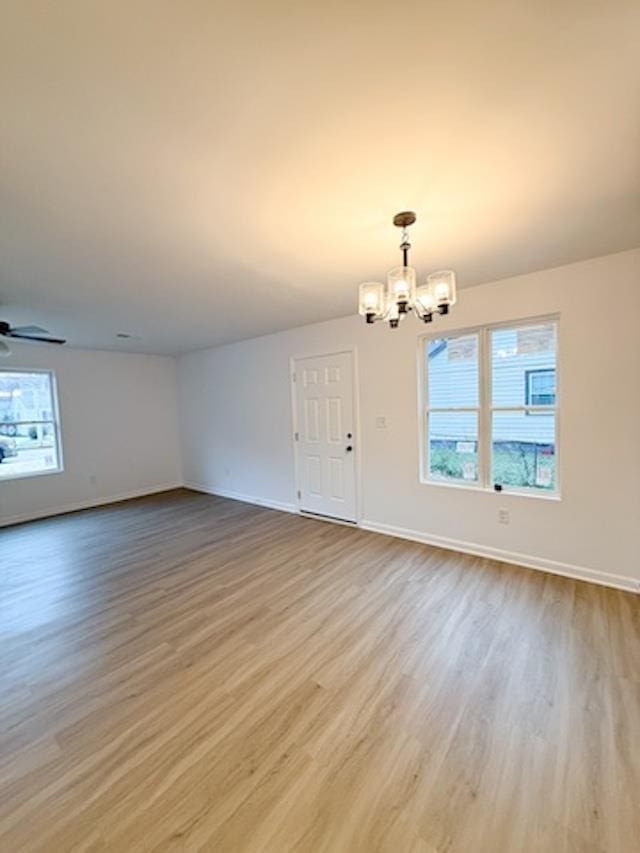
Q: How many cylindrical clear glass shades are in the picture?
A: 5